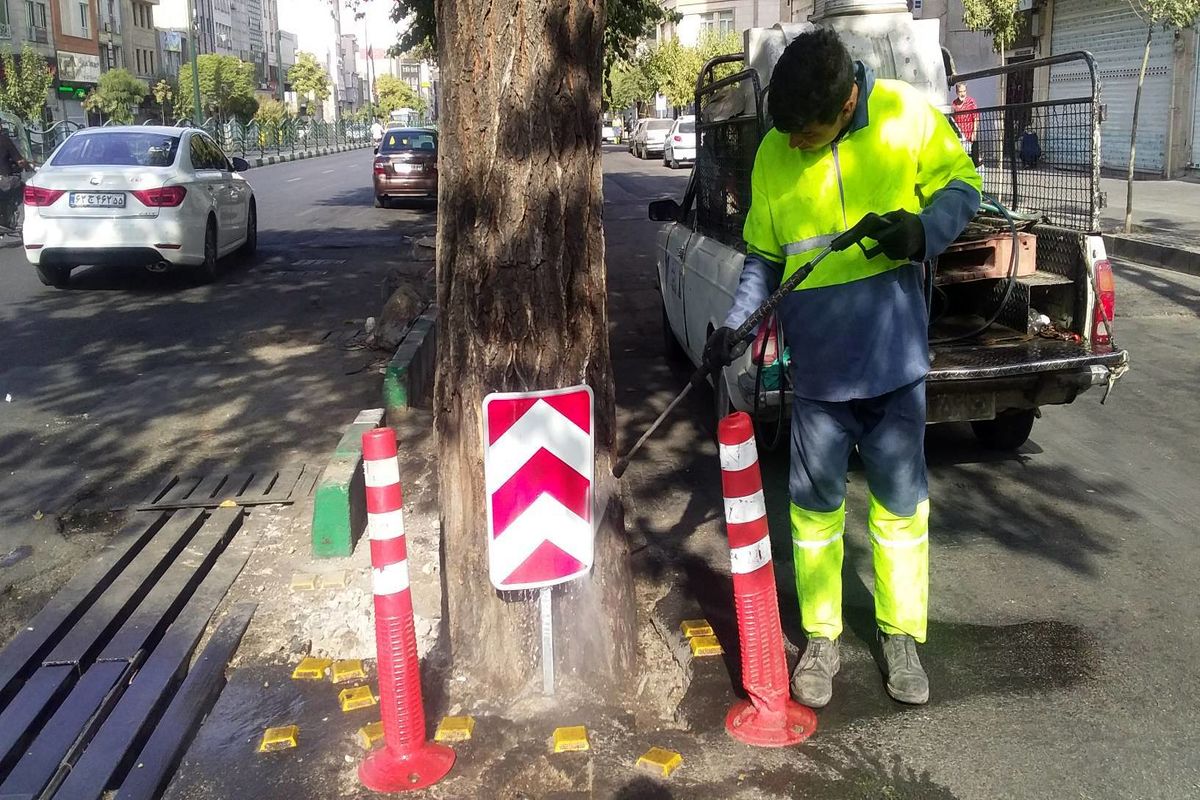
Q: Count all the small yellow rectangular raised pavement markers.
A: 12